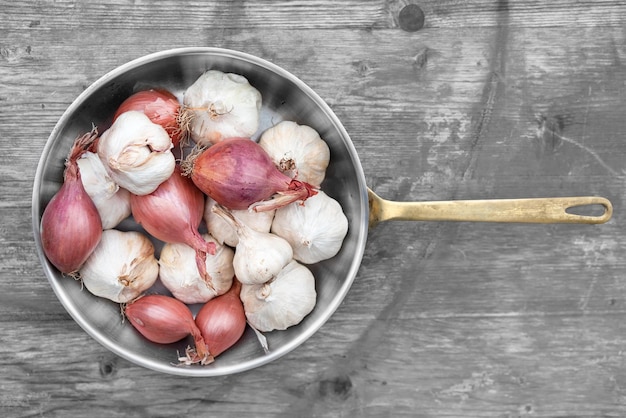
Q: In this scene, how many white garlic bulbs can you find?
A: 10